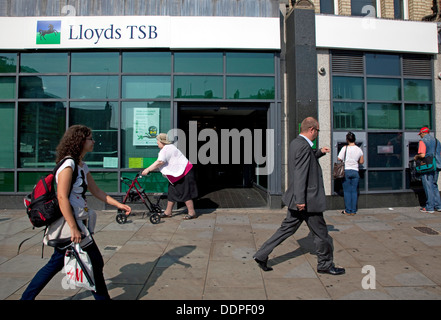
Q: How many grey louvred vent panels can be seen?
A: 2